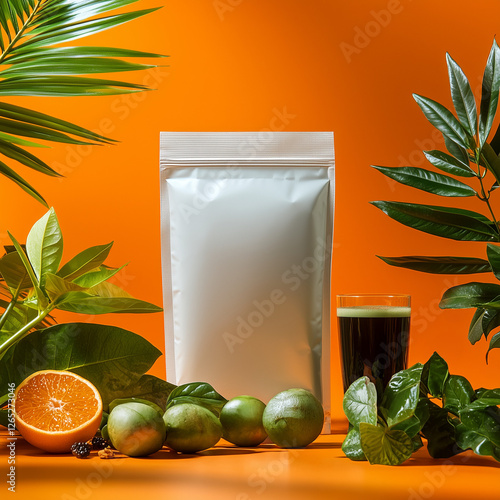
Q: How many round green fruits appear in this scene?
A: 4